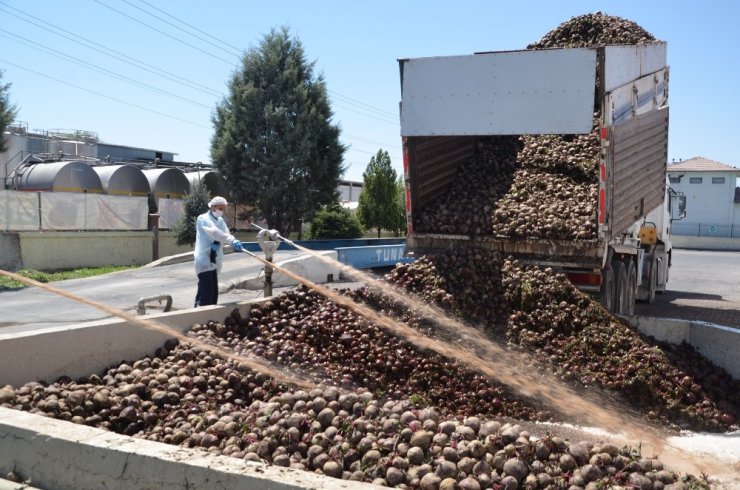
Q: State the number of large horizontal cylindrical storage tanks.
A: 4